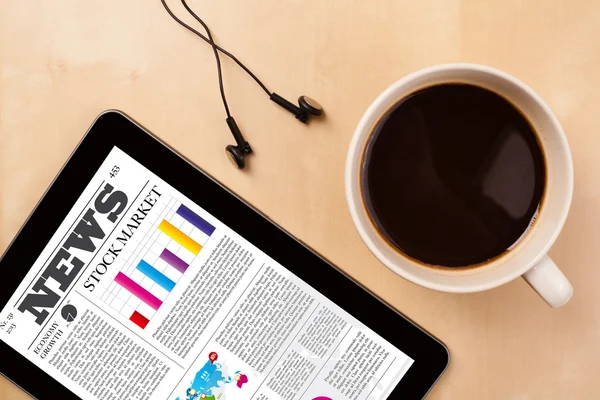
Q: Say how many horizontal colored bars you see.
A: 6